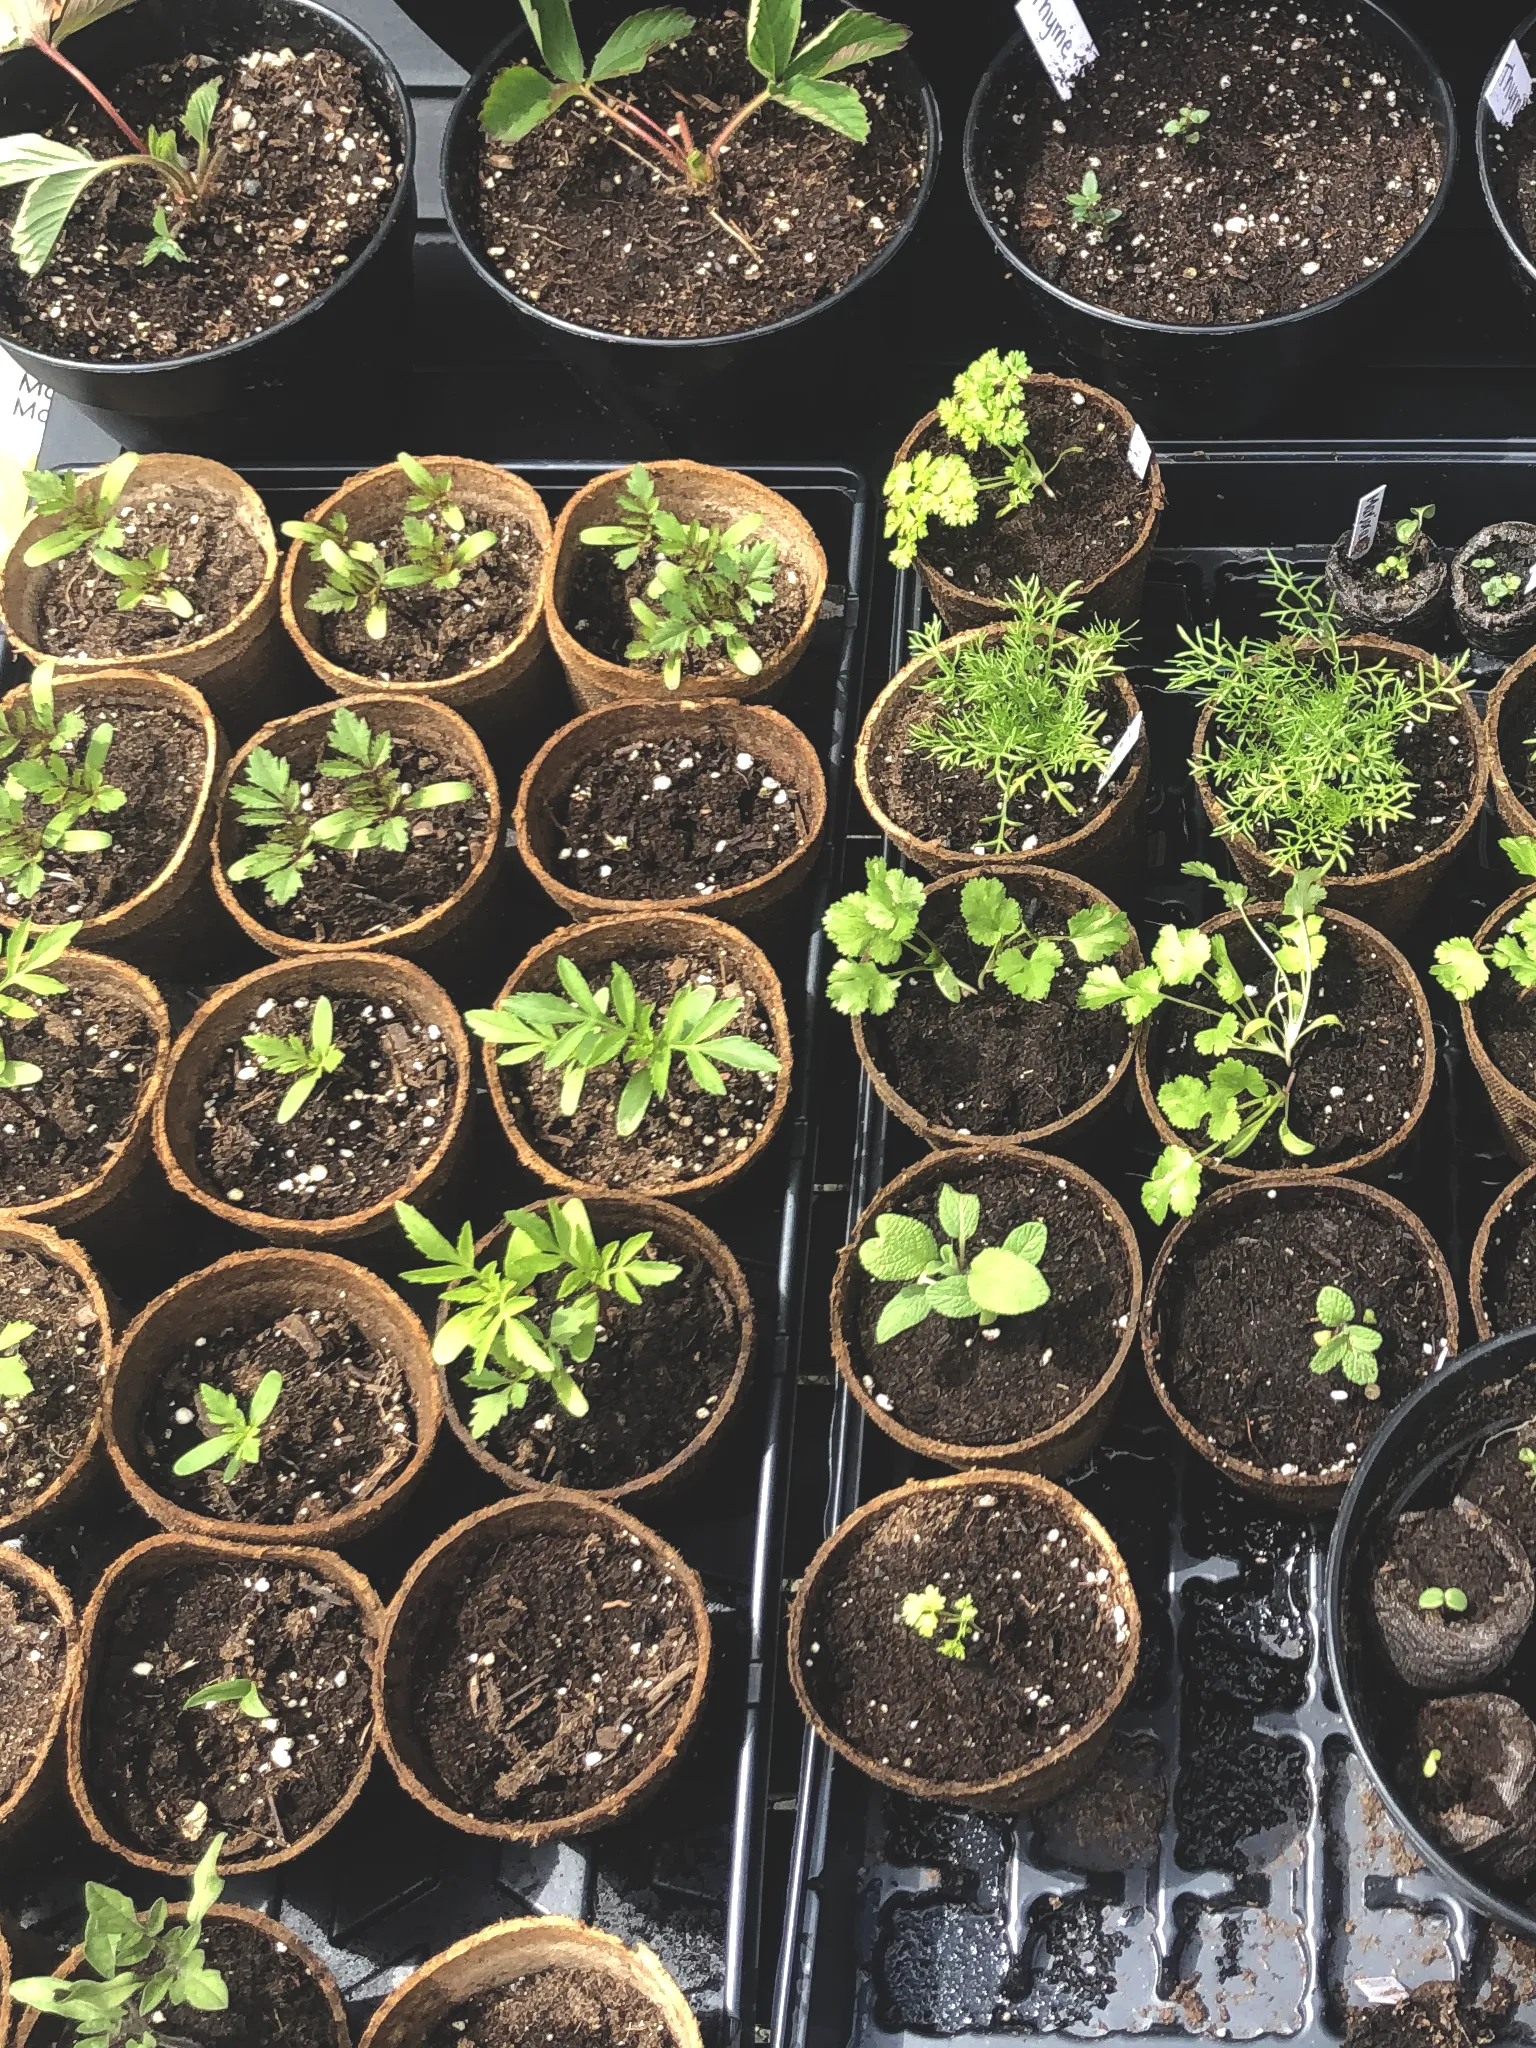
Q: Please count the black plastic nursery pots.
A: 5